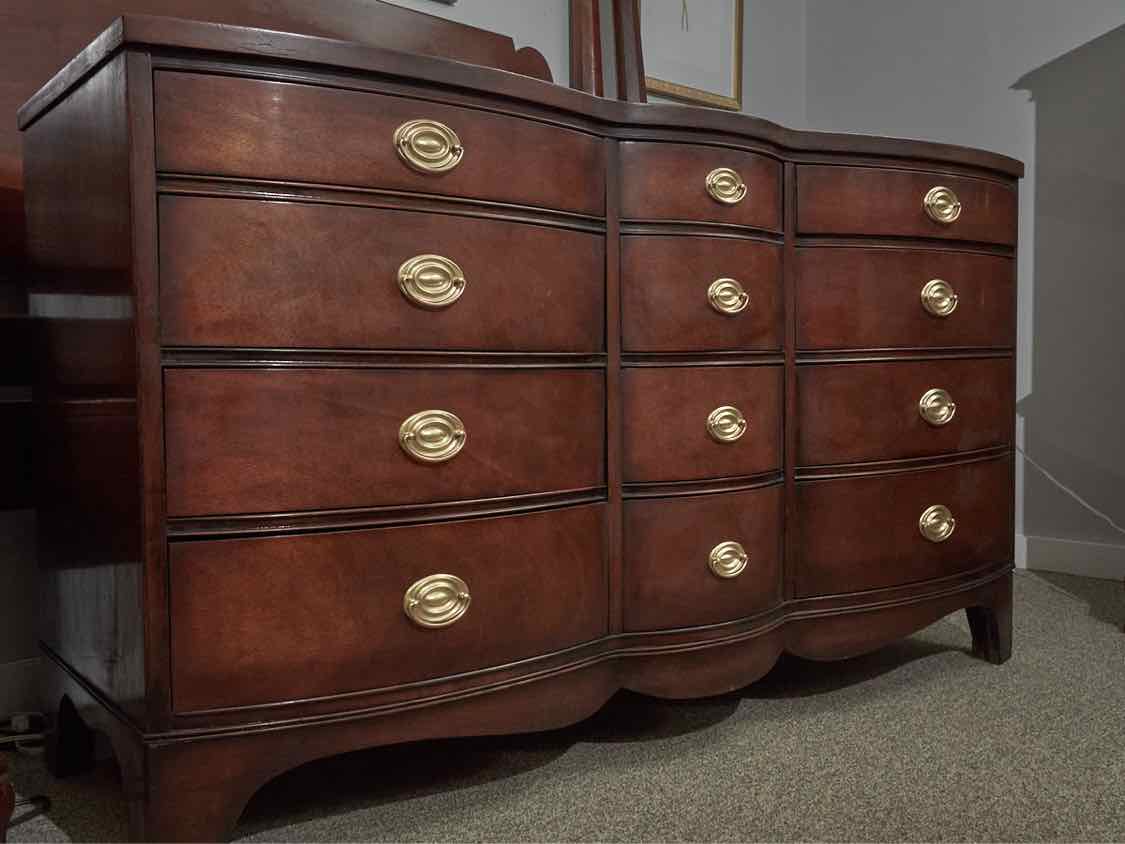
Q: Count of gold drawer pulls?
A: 12